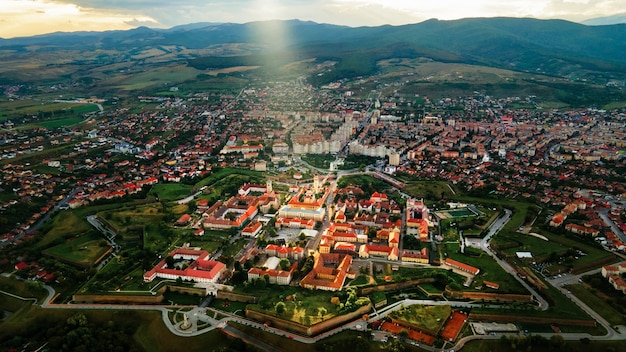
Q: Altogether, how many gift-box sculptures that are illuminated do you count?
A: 0